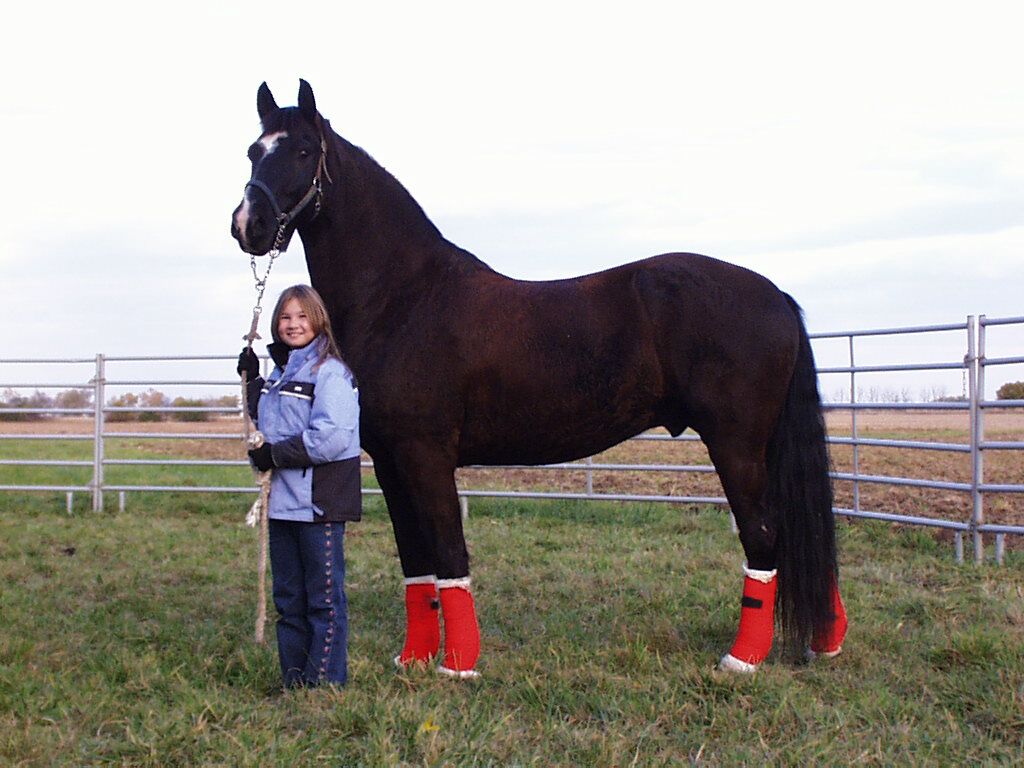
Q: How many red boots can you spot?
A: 4